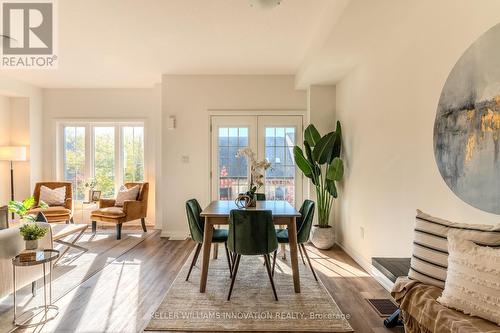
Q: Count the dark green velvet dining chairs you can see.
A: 4